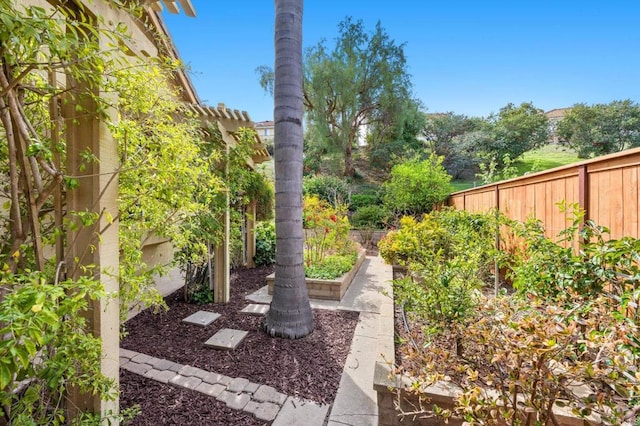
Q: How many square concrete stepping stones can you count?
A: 3